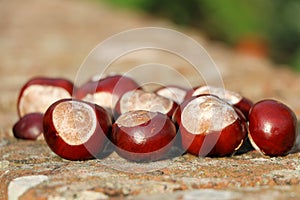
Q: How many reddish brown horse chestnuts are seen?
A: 10